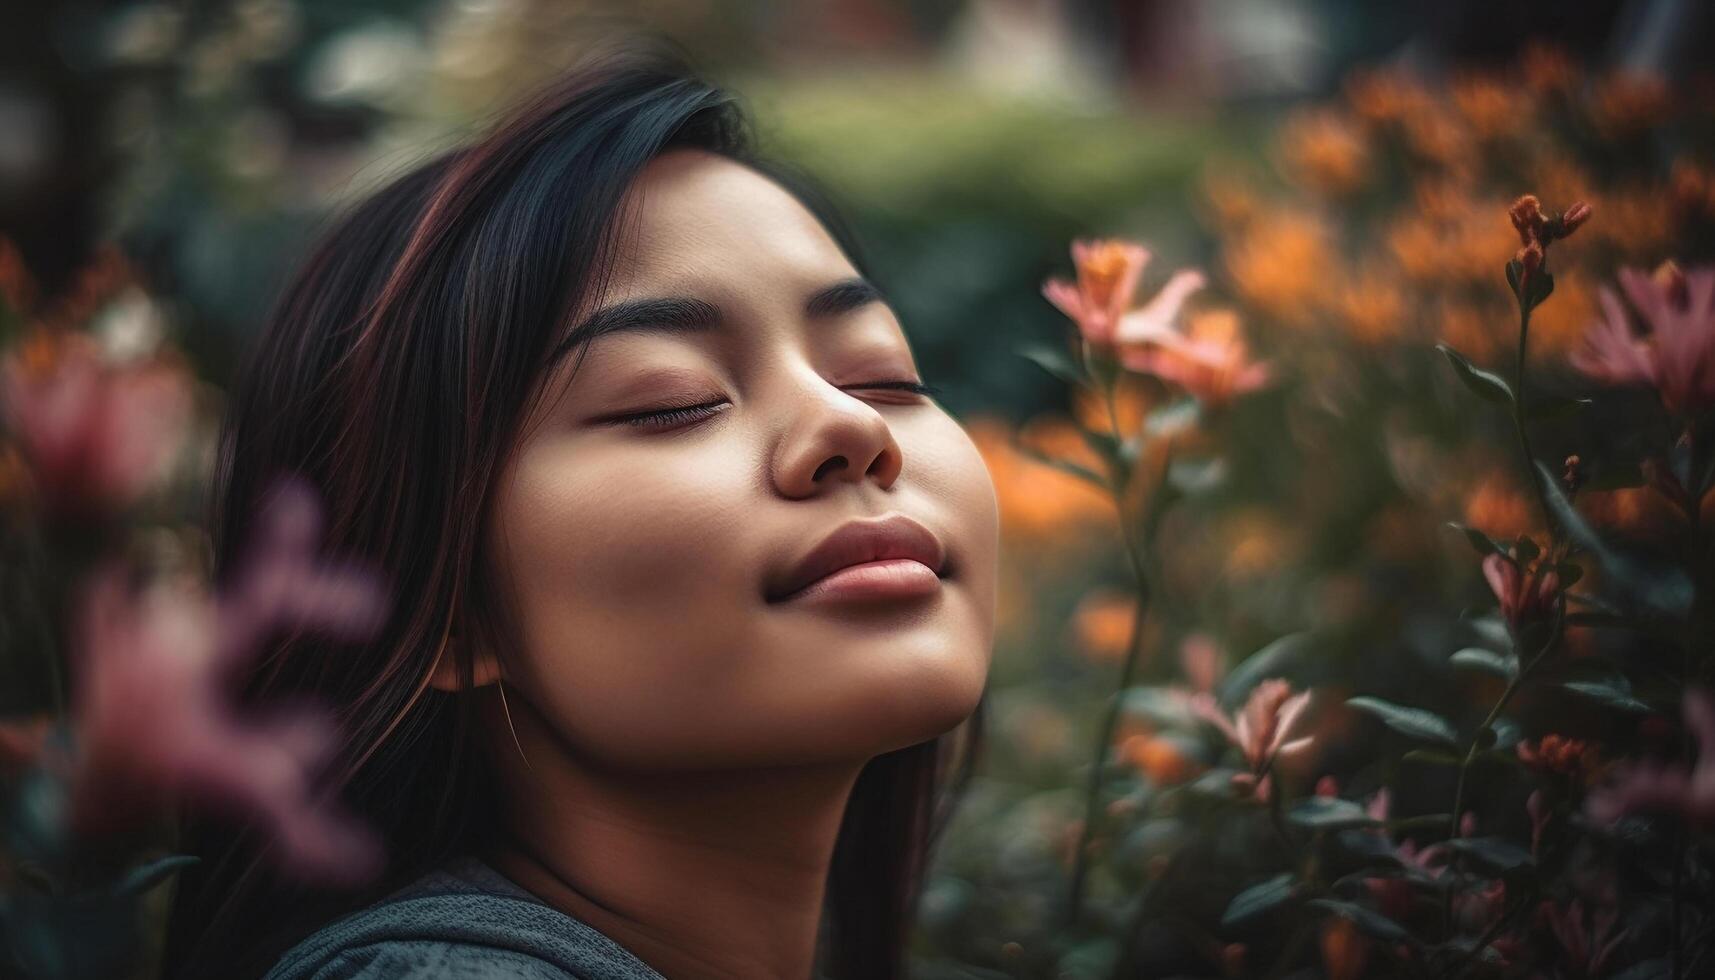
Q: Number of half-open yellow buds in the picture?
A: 0